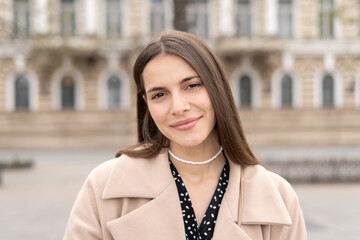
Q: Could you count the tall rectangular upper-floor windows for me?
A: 8